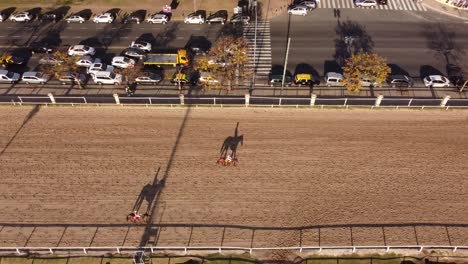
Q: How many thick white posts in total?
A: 7